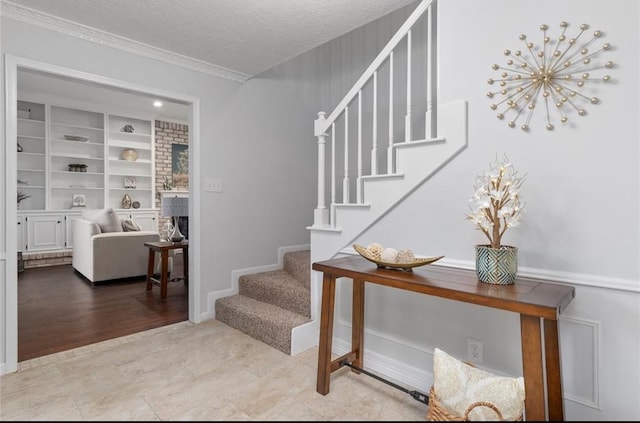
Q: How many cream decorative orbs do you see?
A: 3